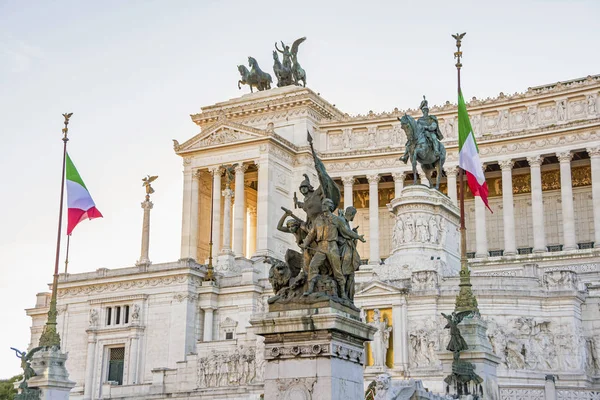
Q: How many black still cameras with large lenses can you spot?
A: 0